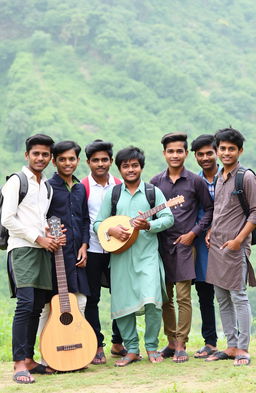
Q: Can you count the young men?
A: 7